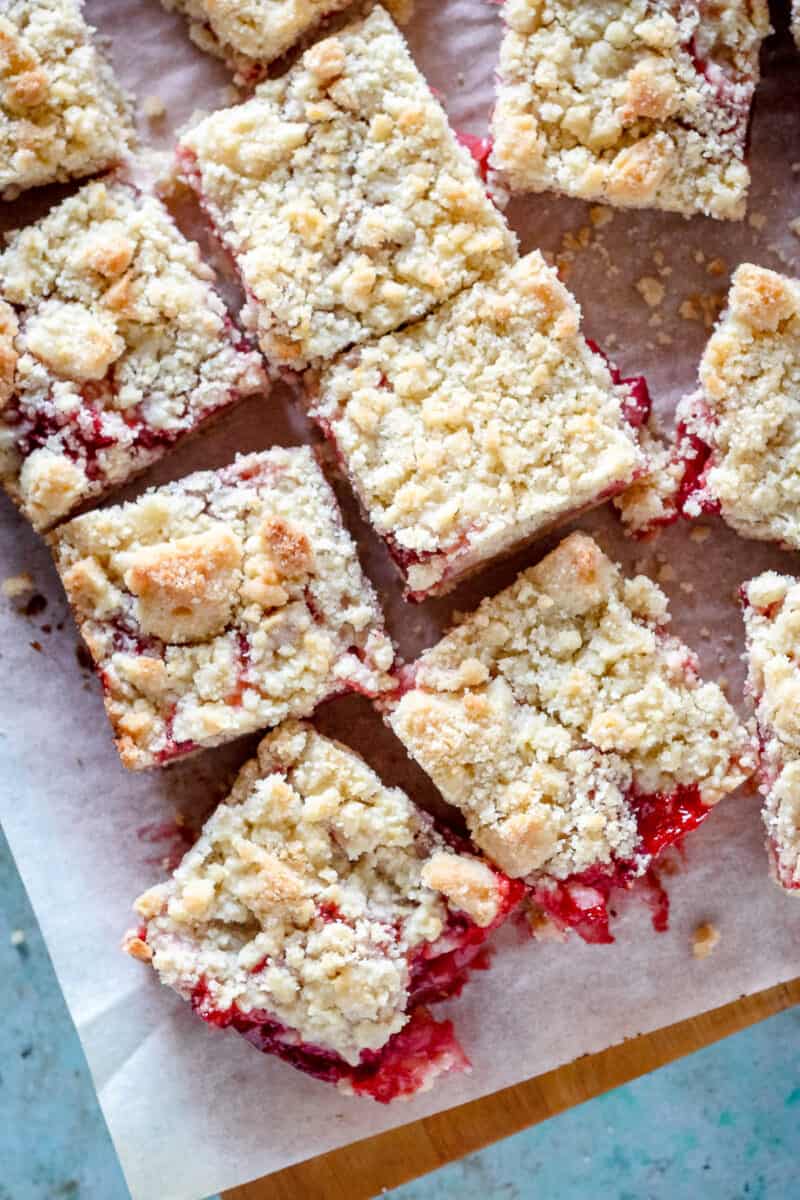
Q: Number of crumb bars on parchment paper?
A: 11